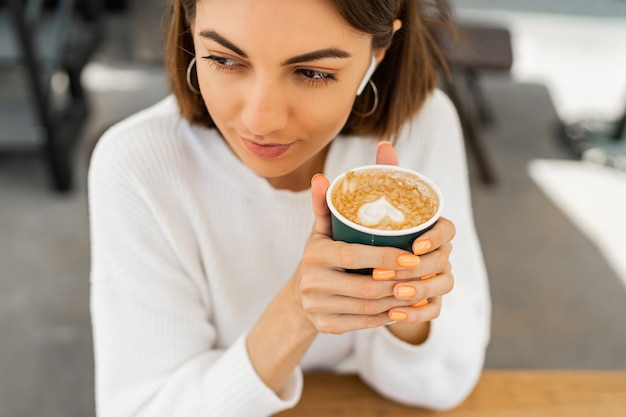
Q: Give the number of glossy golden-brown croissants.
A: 0